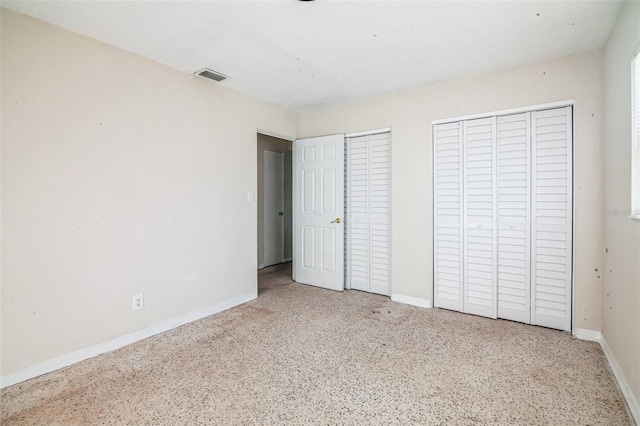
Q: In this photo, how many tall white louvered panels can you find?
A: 6